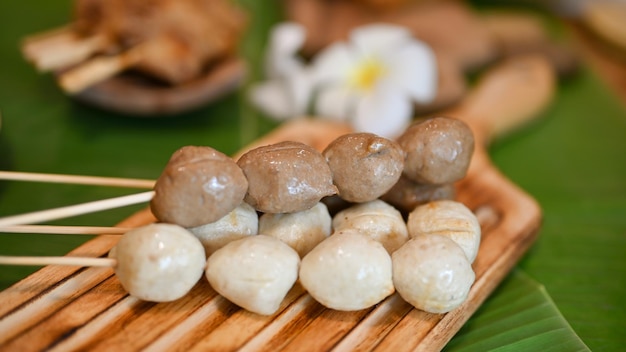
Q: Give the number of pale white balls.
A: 8